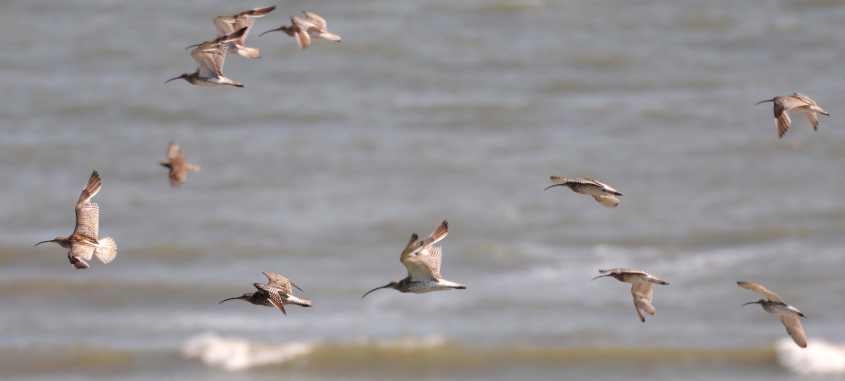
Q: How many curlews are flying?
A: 11